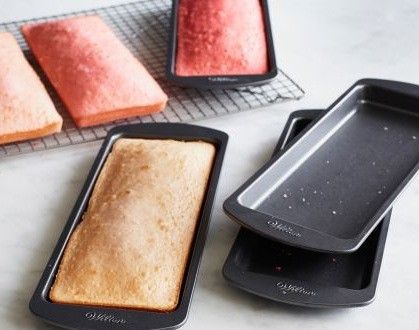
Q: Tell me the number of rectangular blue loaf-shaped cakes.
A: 0